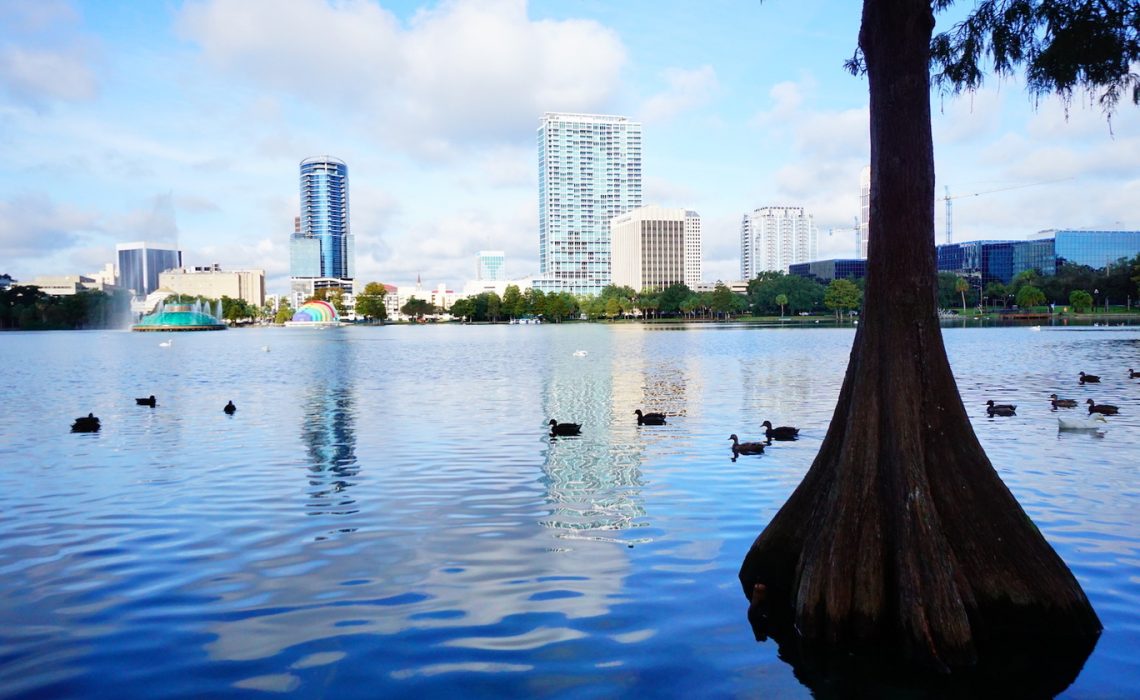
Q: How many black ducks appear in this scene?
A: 12